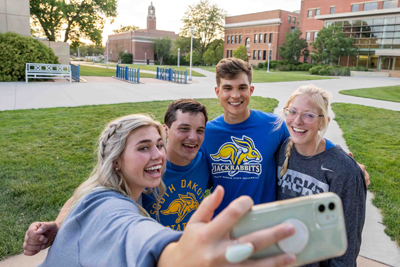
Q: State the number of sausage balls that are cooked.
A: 0